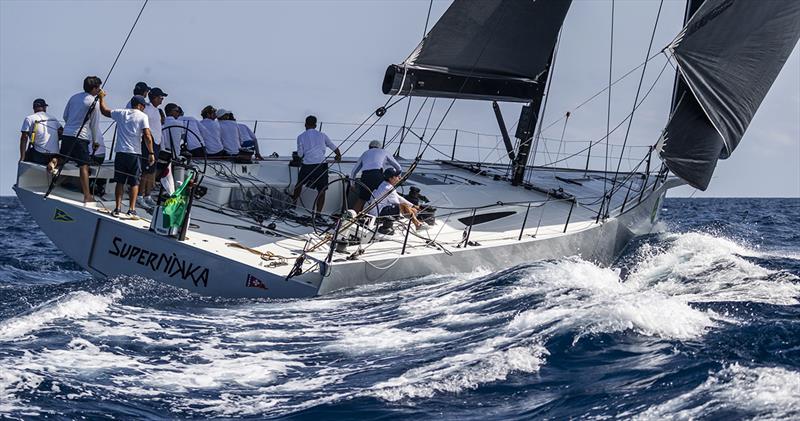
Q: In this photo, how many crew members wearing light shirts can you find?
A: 14